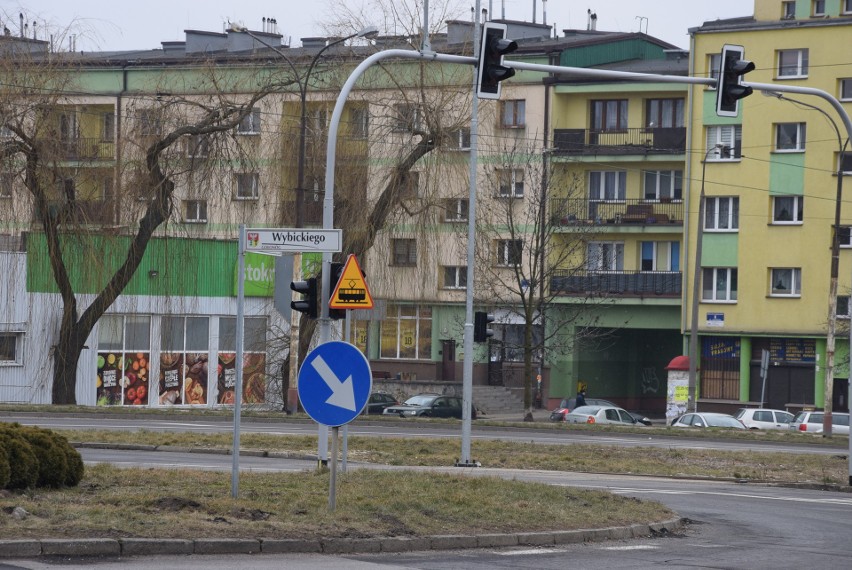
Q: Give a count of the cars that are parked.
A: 7